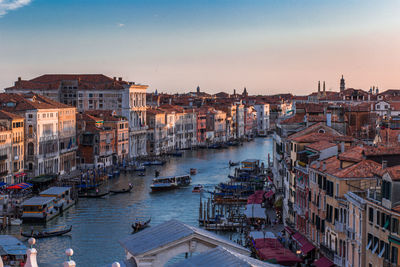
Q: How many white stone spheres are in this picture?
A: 3